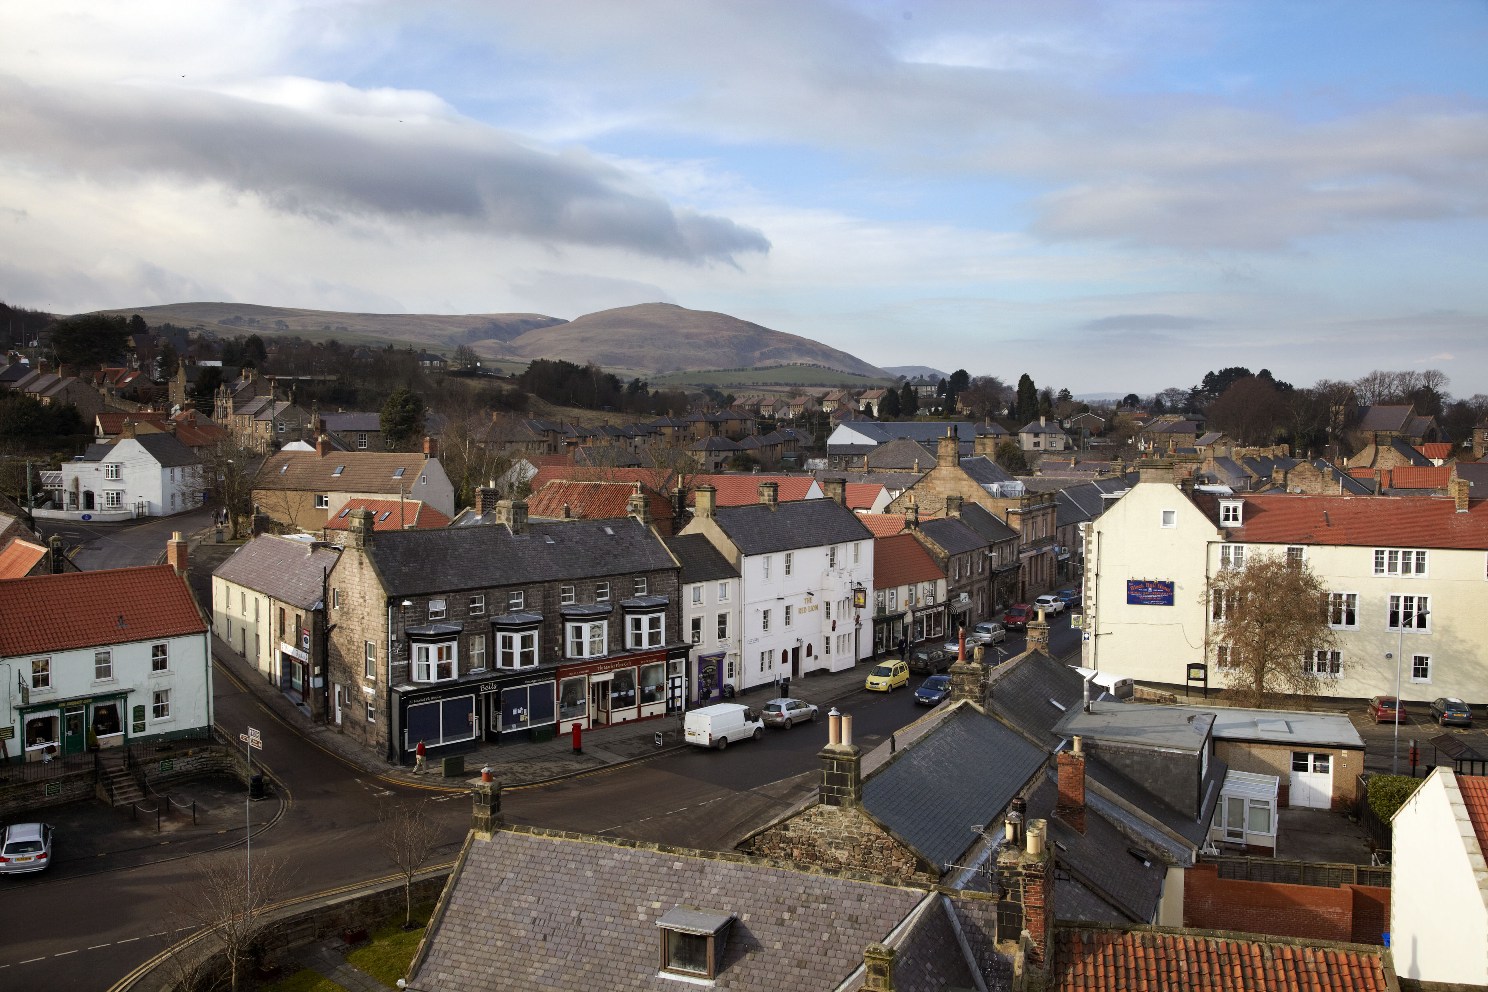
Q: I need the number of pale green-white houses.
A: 1